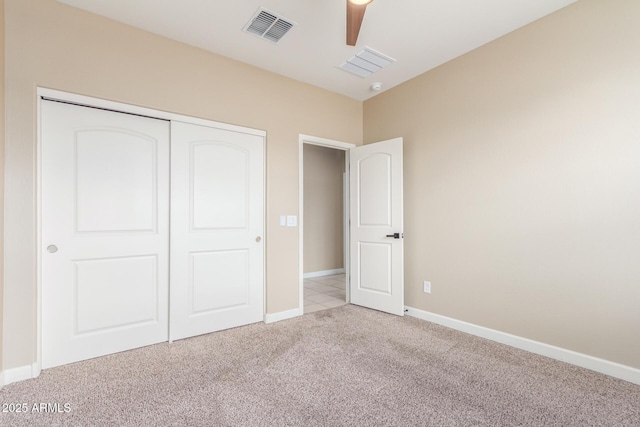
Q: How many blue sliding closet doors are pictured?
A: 0